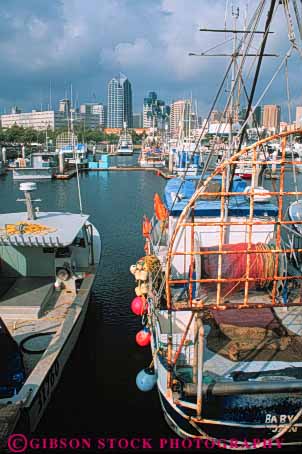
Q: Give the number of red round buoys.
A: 2